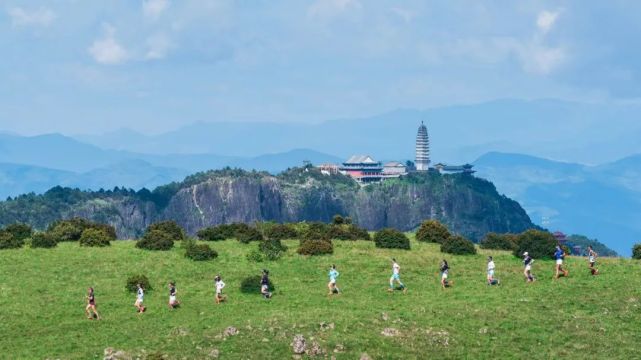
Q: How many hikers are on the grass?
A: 12